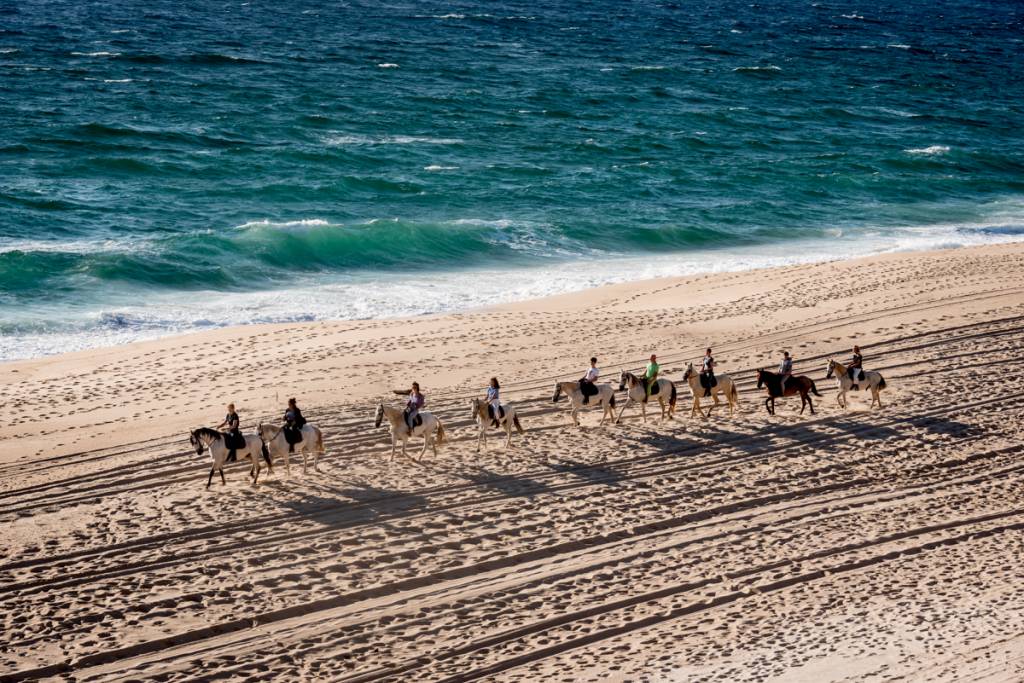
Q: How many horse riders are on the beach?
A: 9